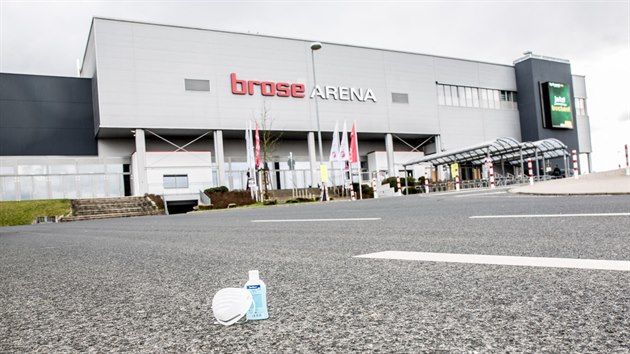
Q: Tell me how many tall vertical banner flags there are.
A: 6